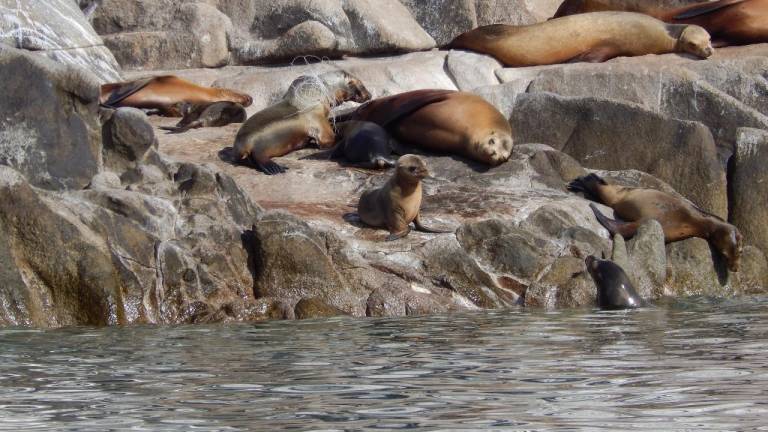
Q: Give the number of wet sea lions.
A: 1